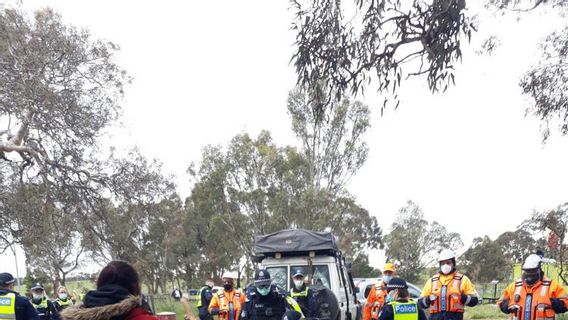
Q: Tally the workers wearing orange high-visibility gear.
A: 4